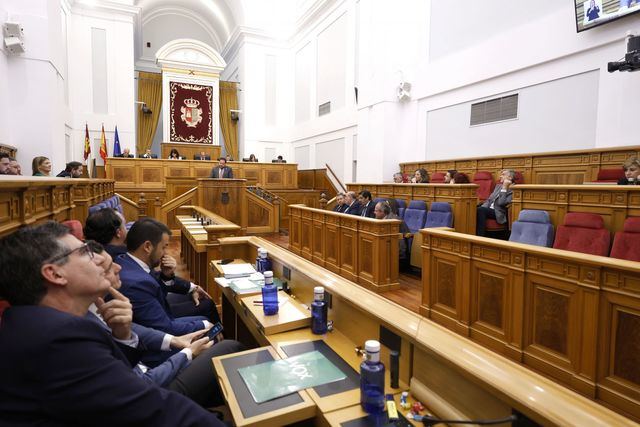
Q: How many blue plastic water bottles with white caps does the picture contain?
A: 5